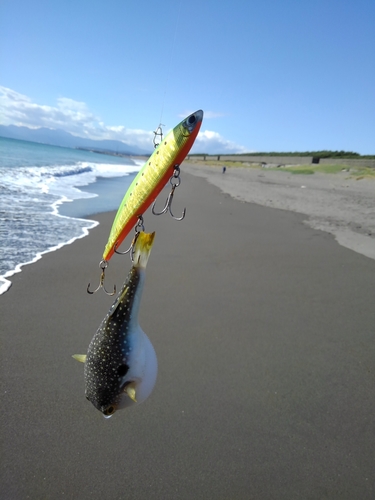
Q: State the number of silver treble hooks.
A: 3